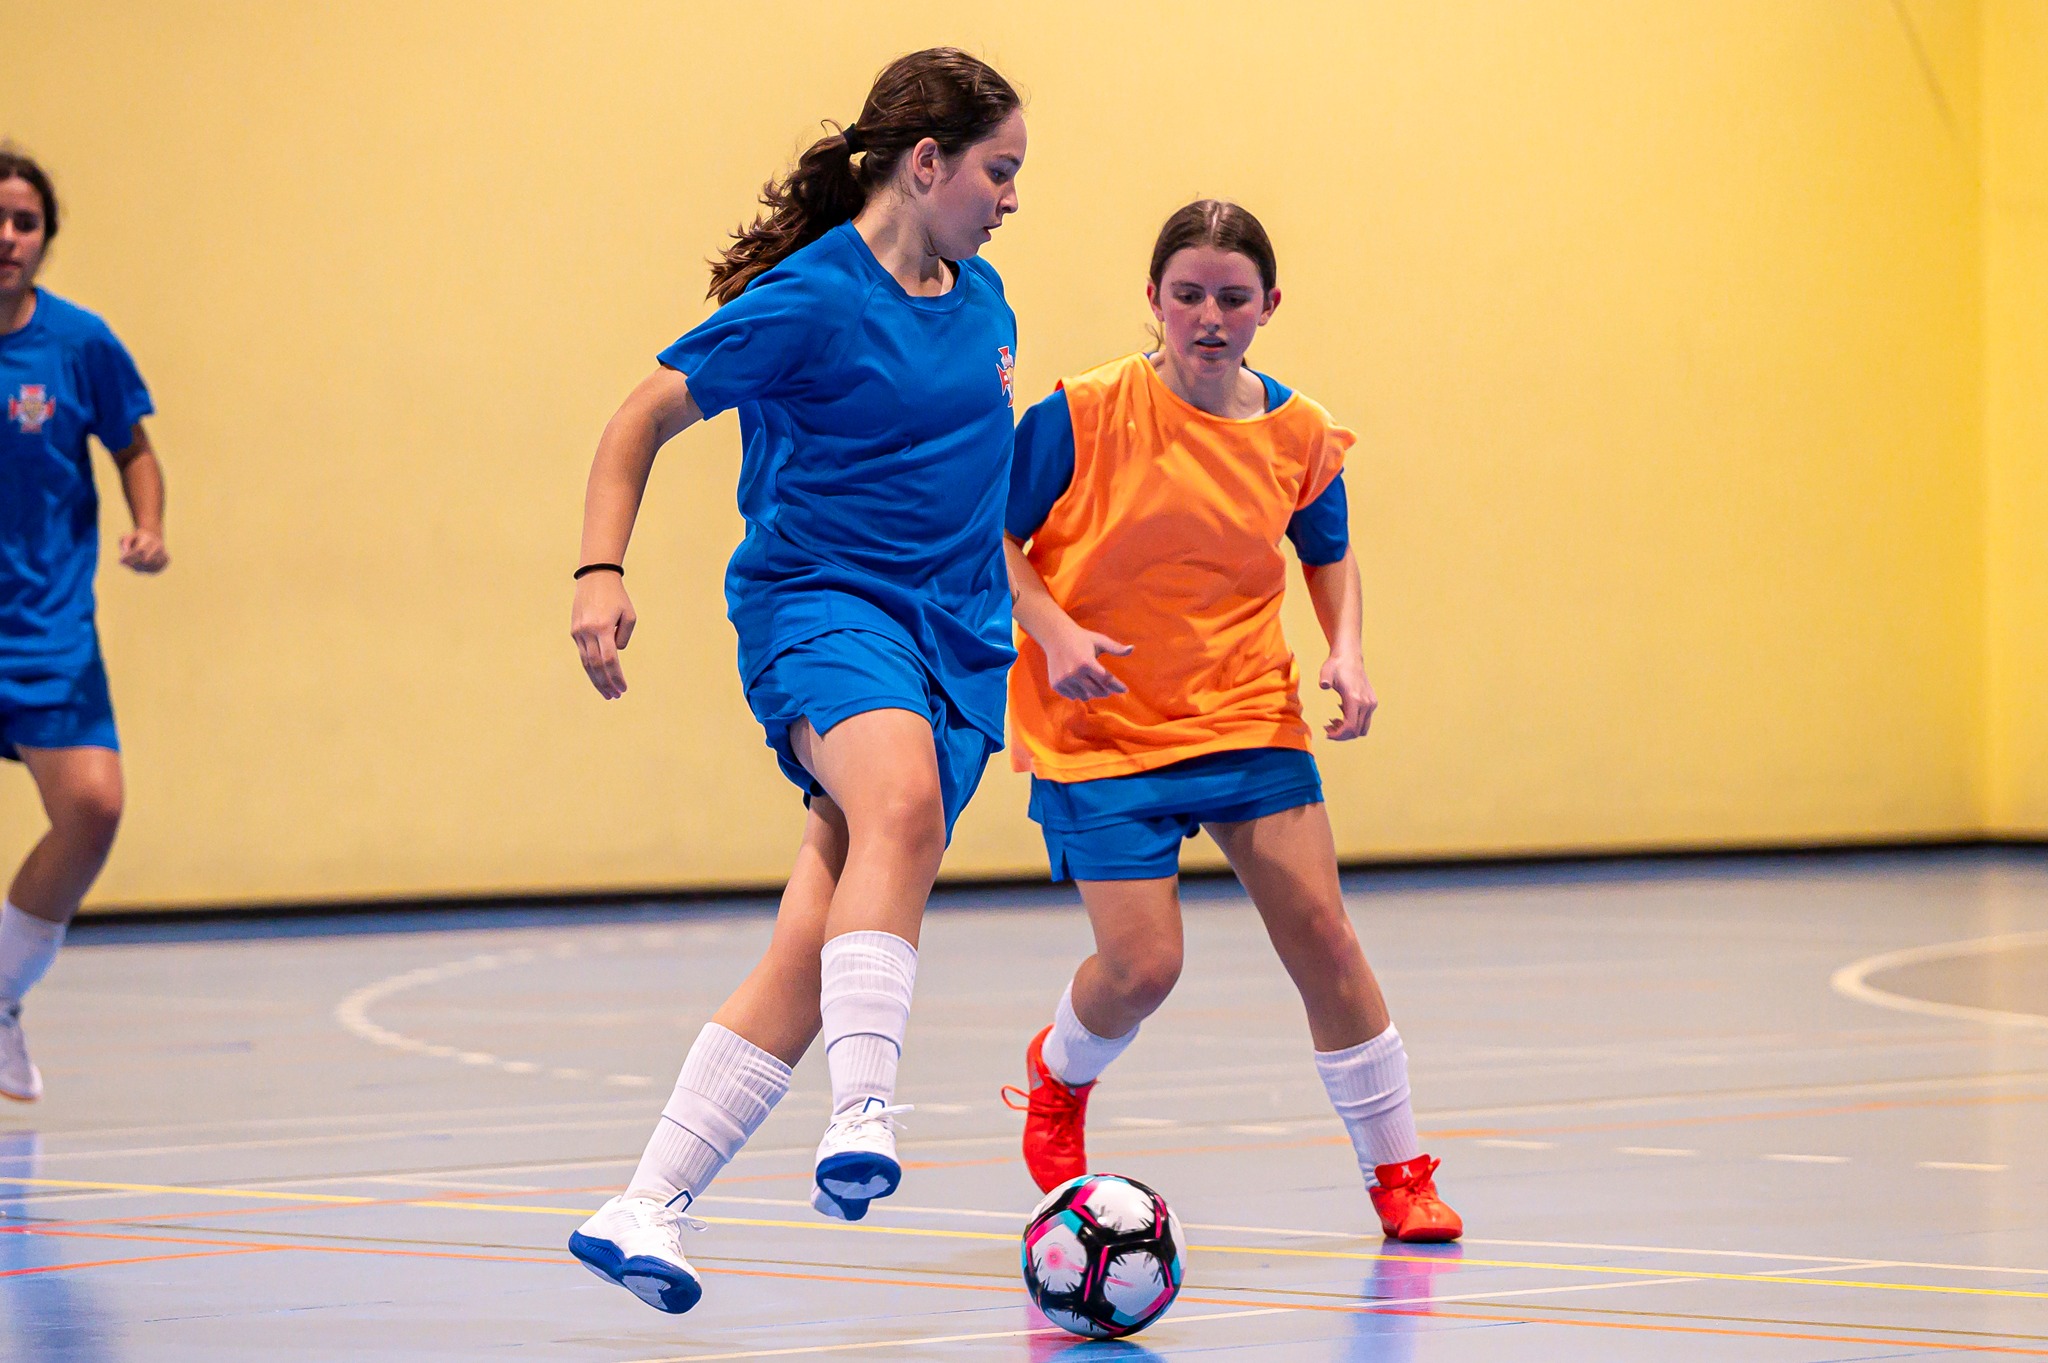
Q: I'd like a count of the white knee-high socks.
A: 5